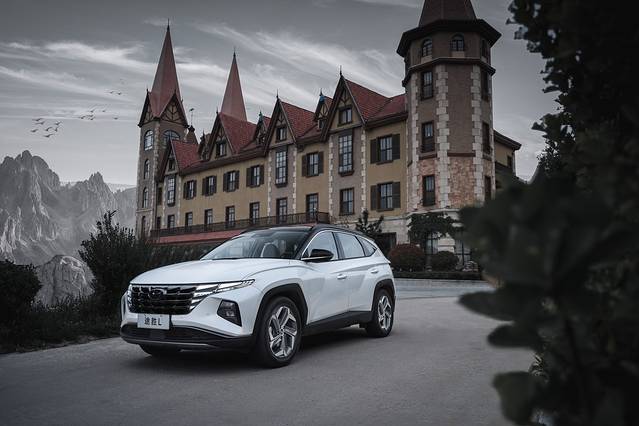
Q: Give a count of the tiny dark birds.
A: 15